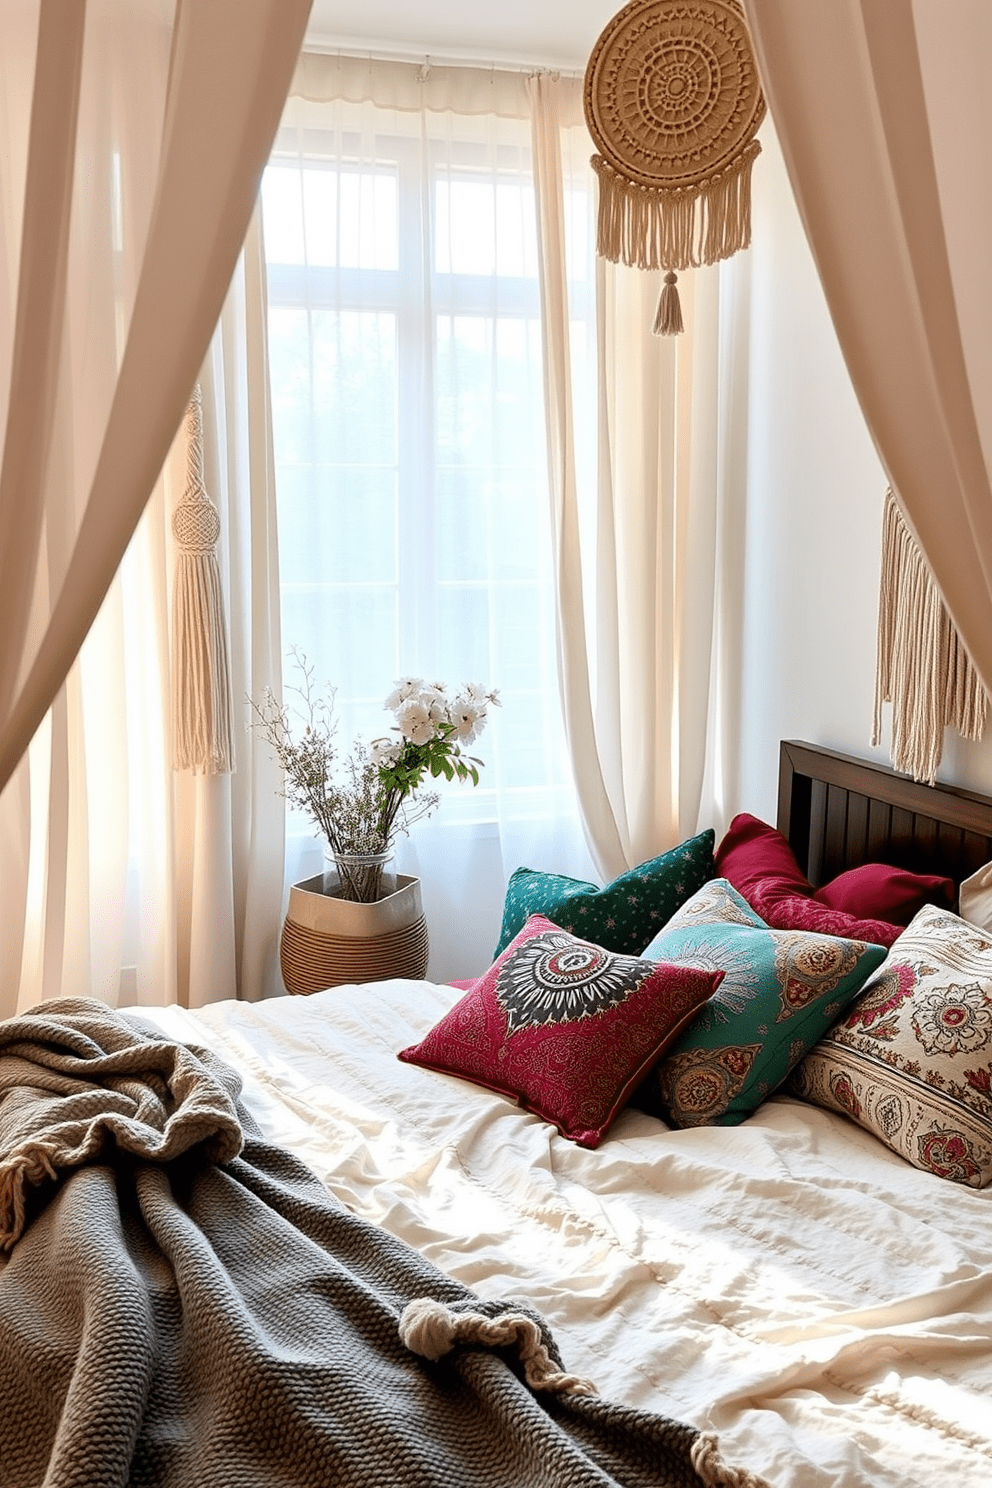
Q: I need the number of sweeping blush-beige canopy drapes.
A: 2